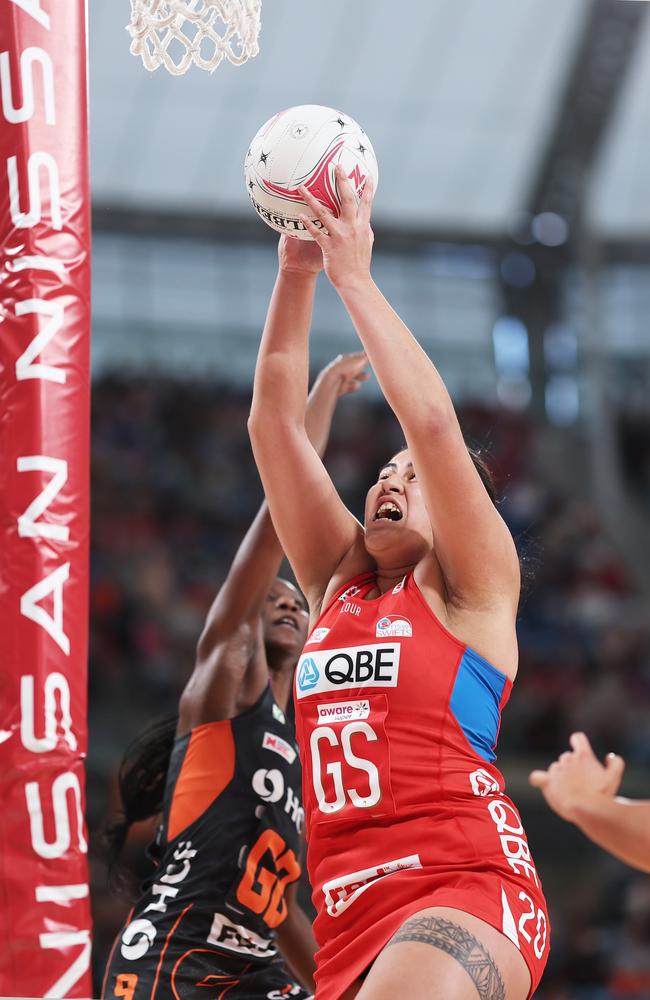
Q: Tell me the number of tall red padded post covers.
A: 1